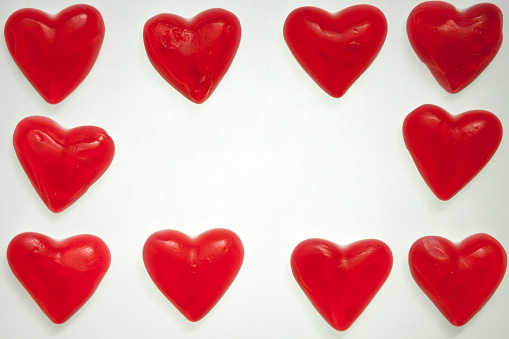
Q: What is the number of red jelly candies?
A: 10